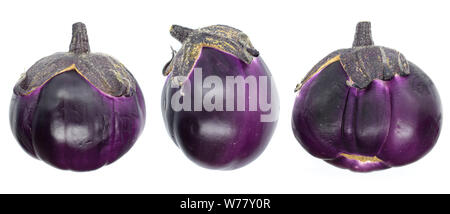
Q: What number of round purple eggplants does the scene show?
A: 3